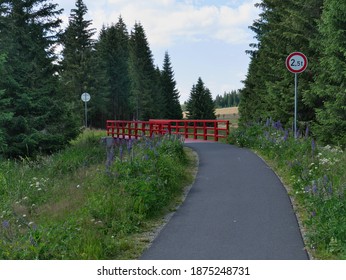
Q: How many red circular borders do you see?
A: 1